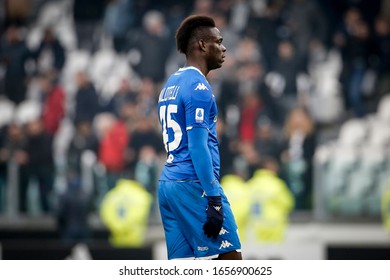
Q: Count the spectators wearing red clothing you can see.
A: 3